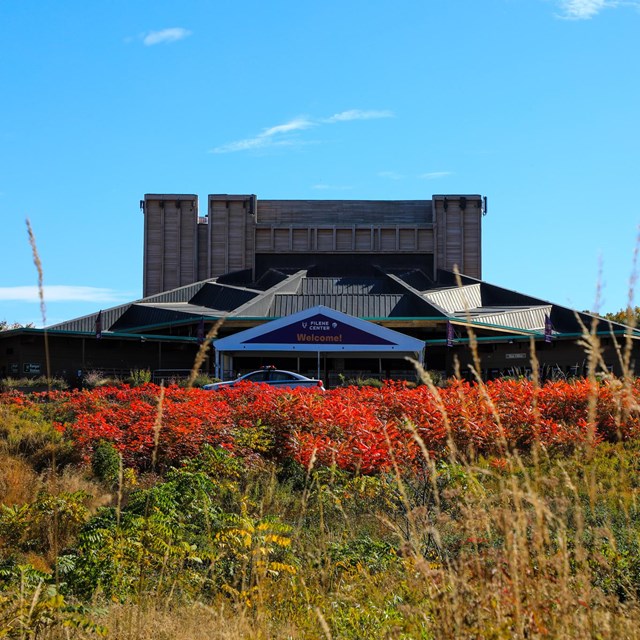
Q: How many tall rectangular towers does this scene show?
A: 3